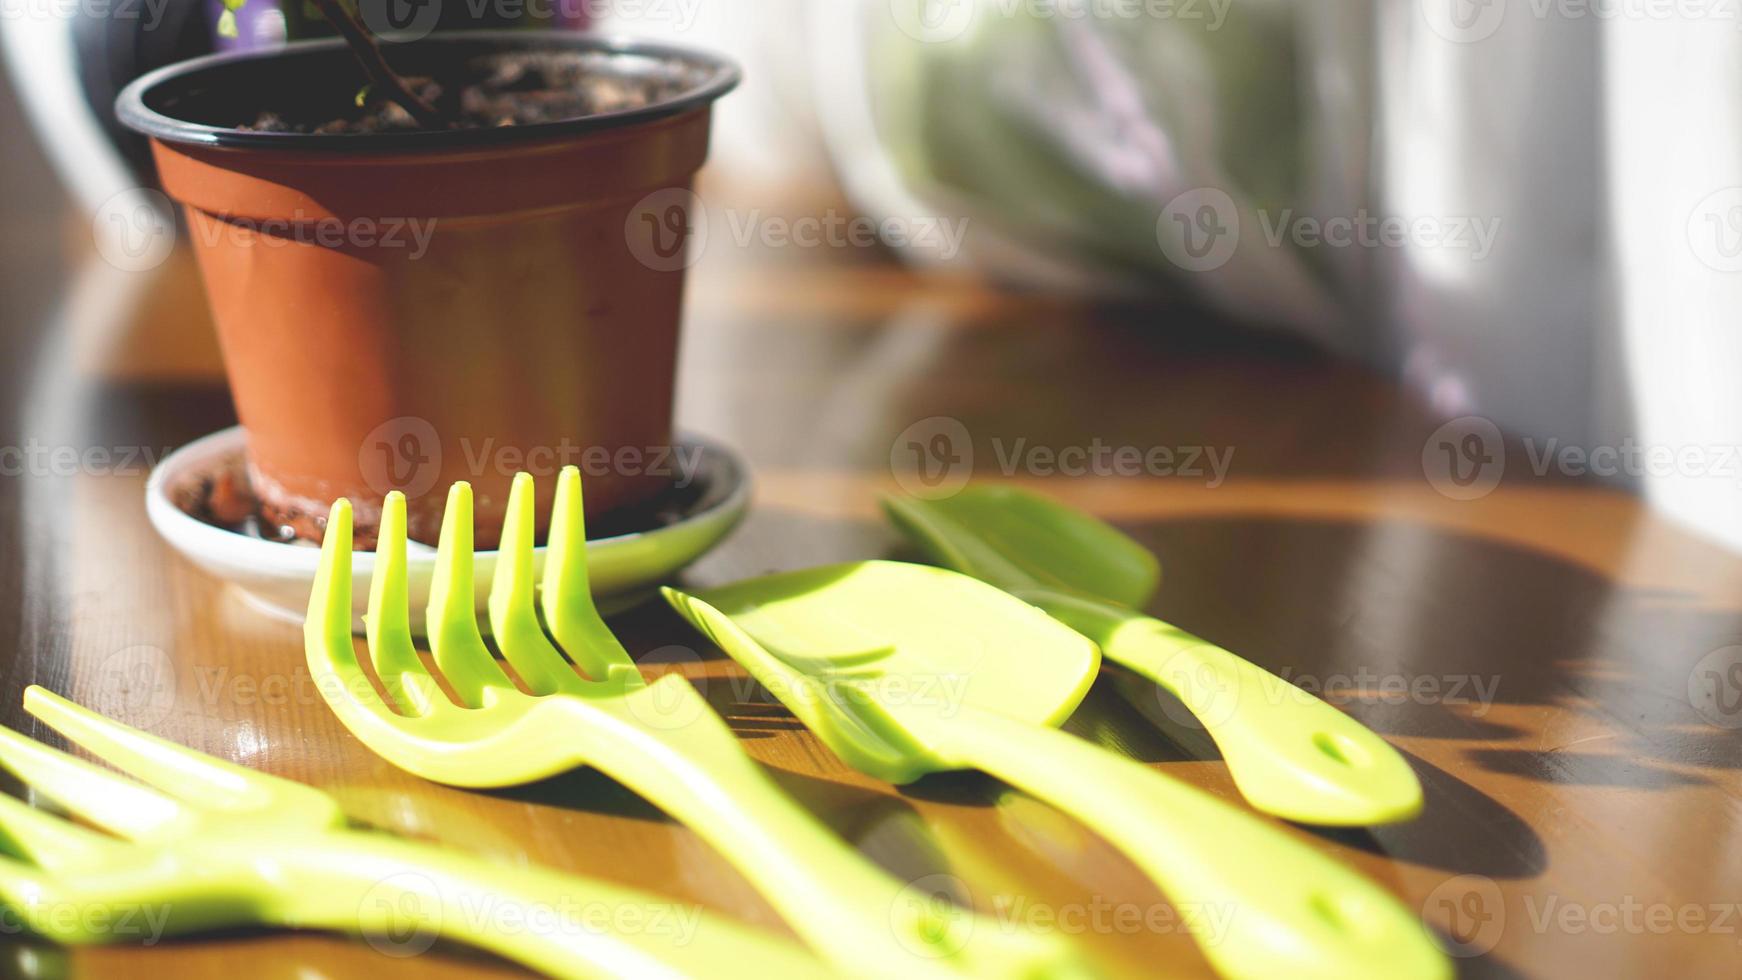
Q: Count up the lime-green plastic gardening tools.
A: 4